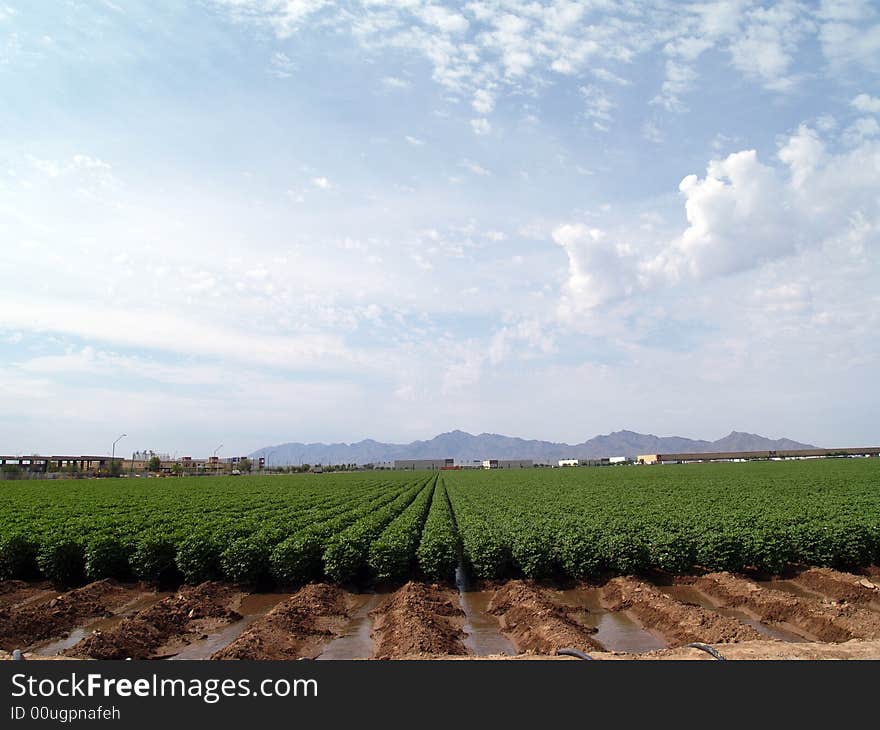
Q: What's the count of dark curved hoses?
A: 2